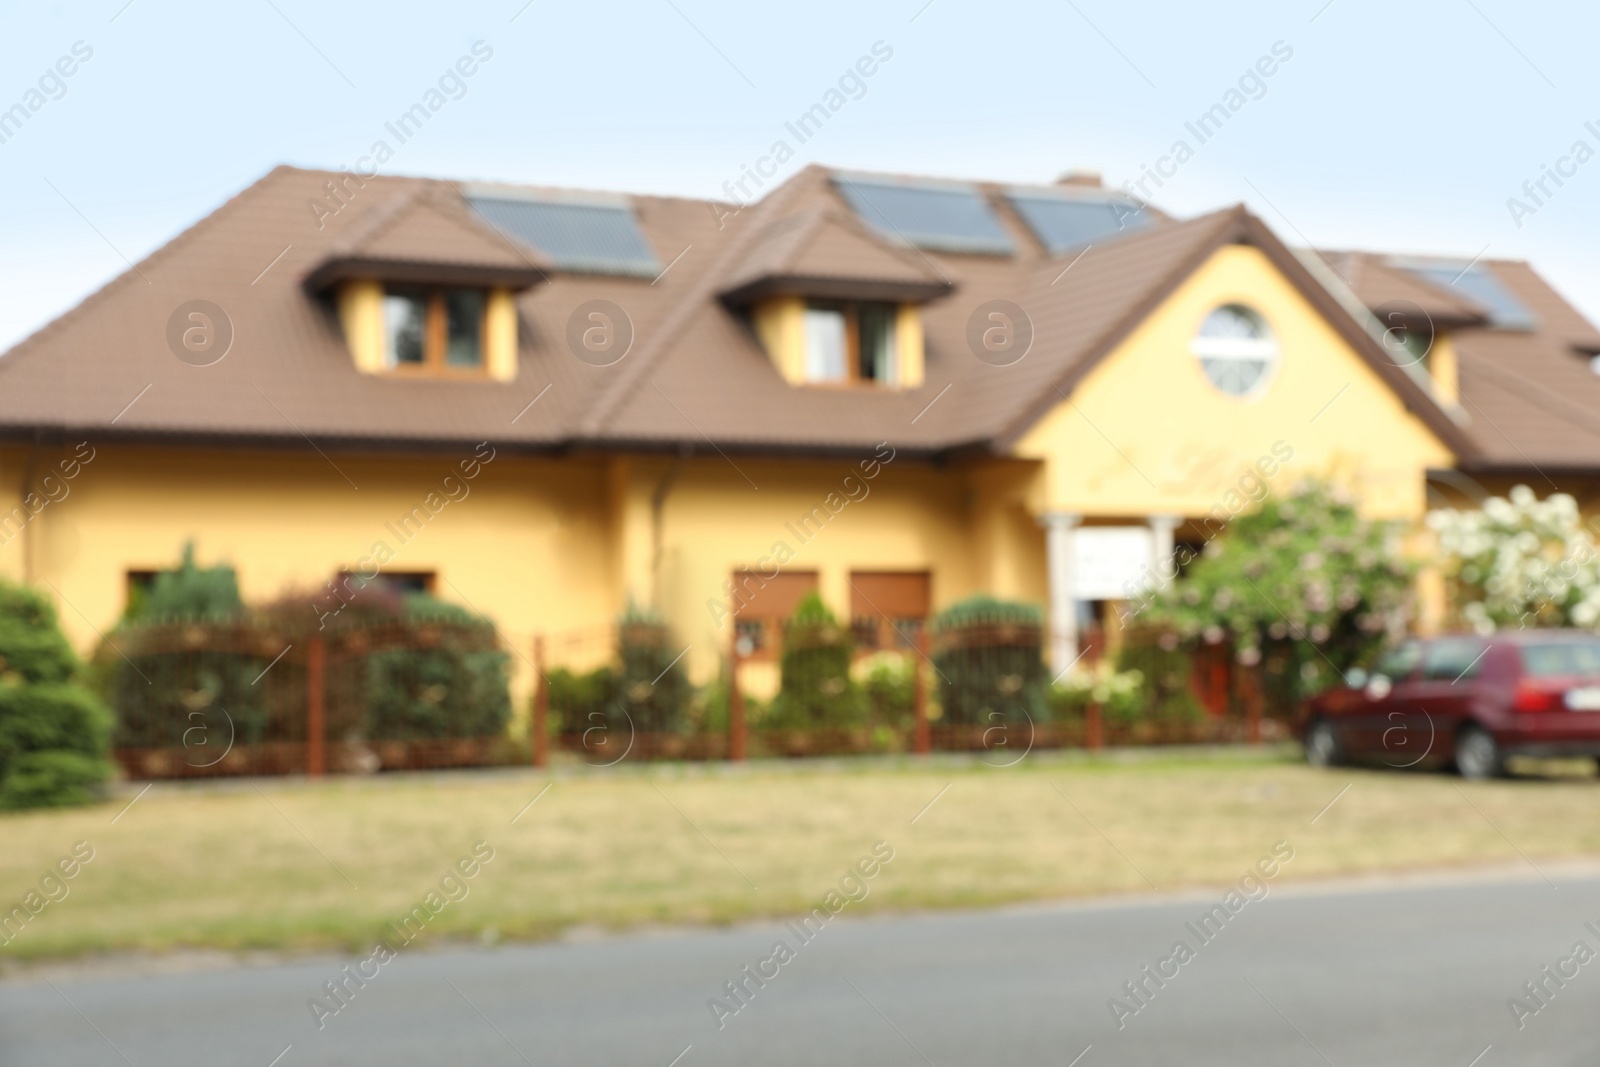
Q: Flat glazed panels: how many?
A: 4